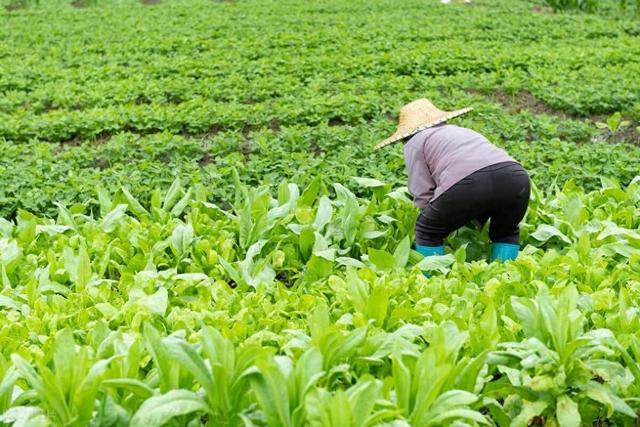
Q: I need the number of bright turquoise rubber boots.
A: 2